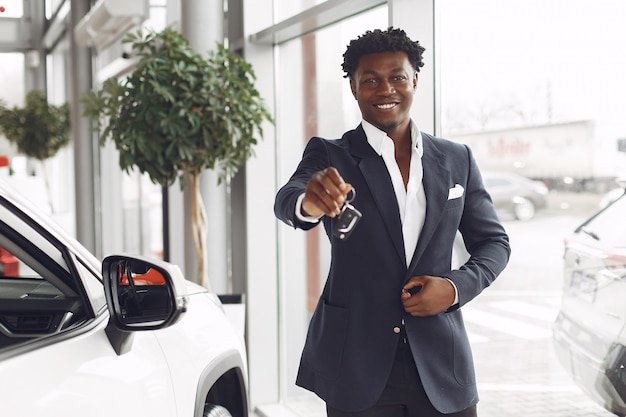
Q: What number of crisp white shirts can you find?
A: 1